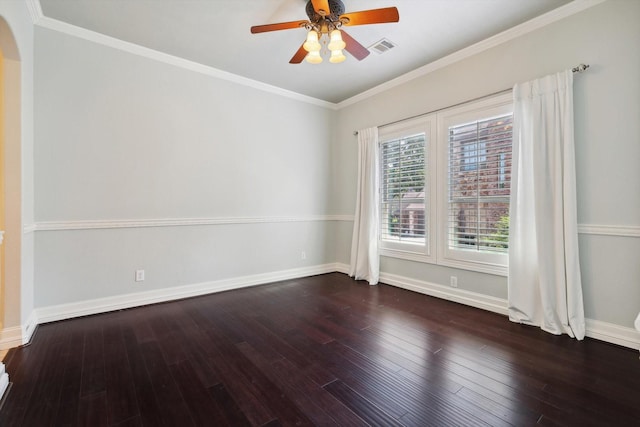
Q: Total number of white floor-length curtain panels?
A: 2